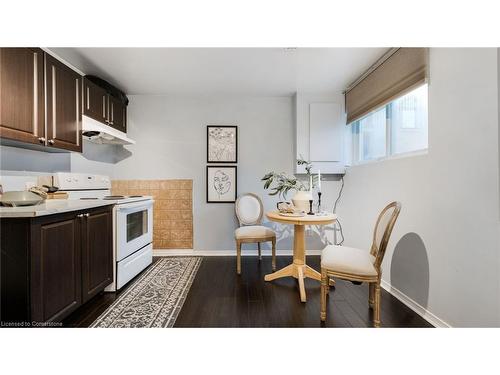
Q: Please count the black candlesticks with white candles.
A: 2